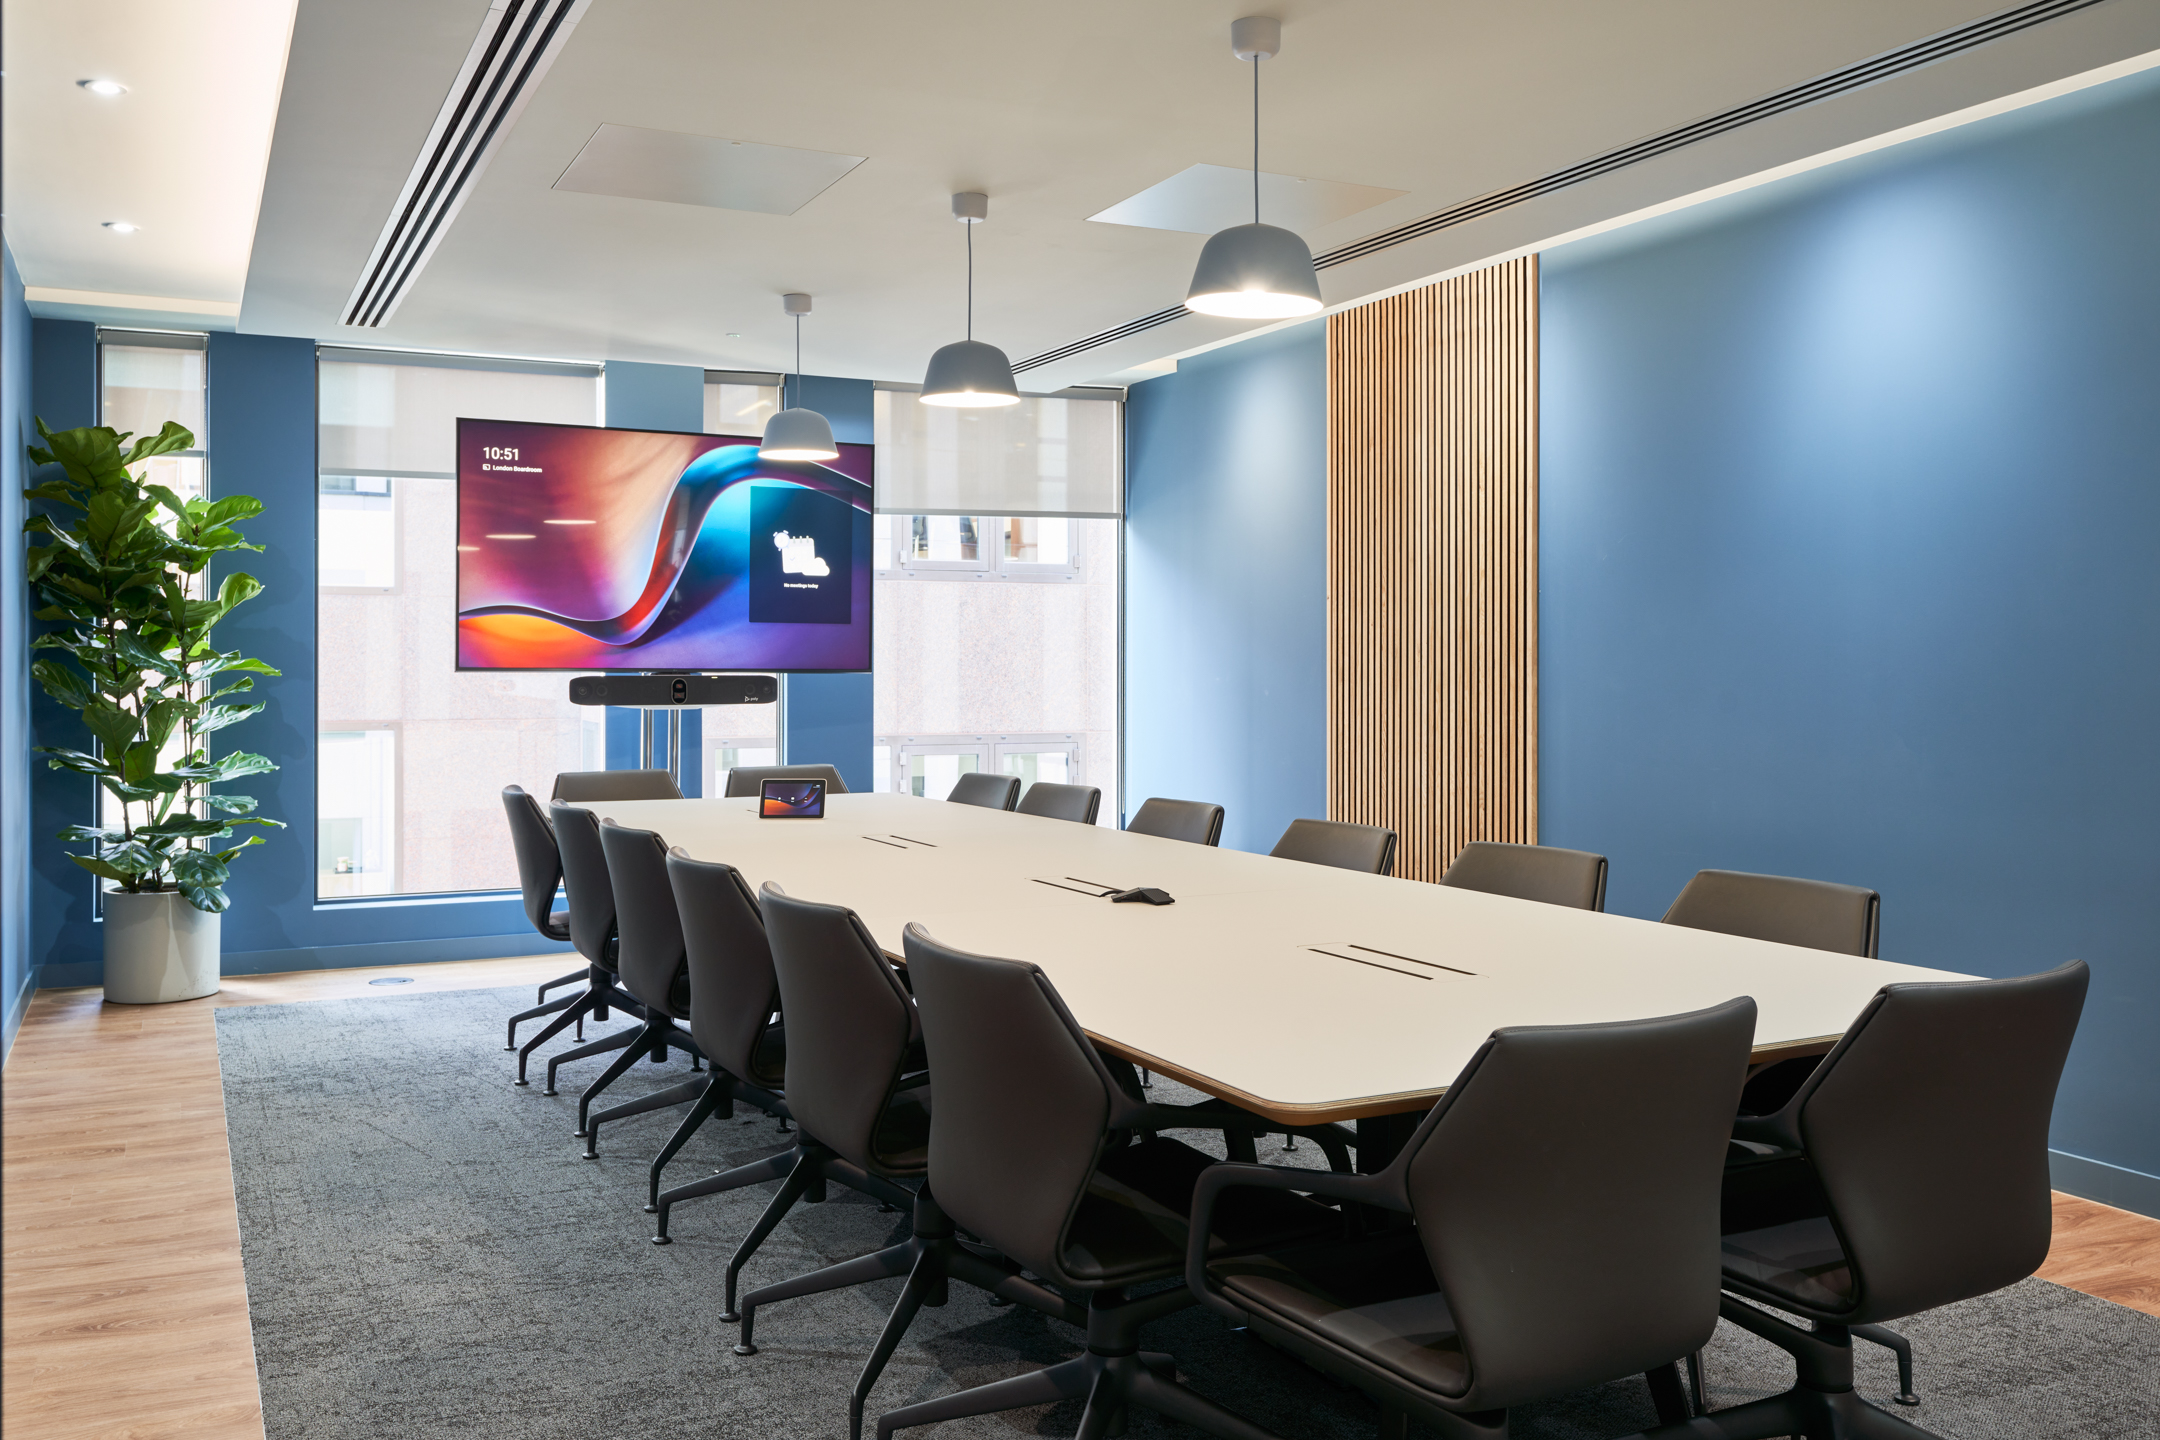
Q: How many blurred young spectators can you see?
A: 0